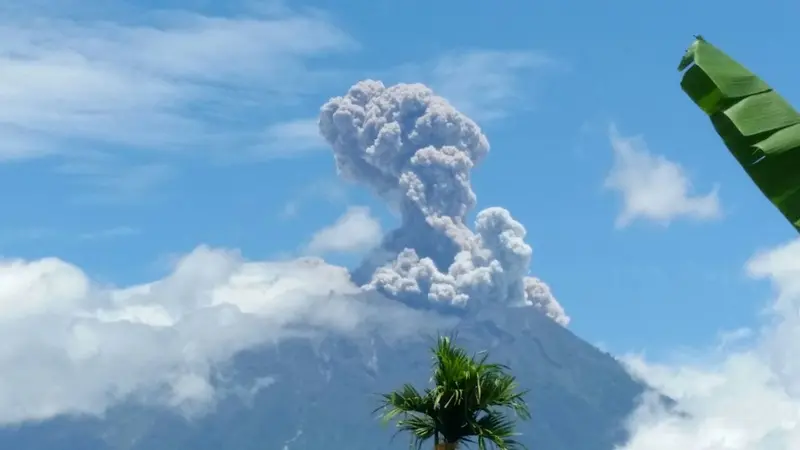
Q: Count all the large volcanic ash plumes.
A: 1